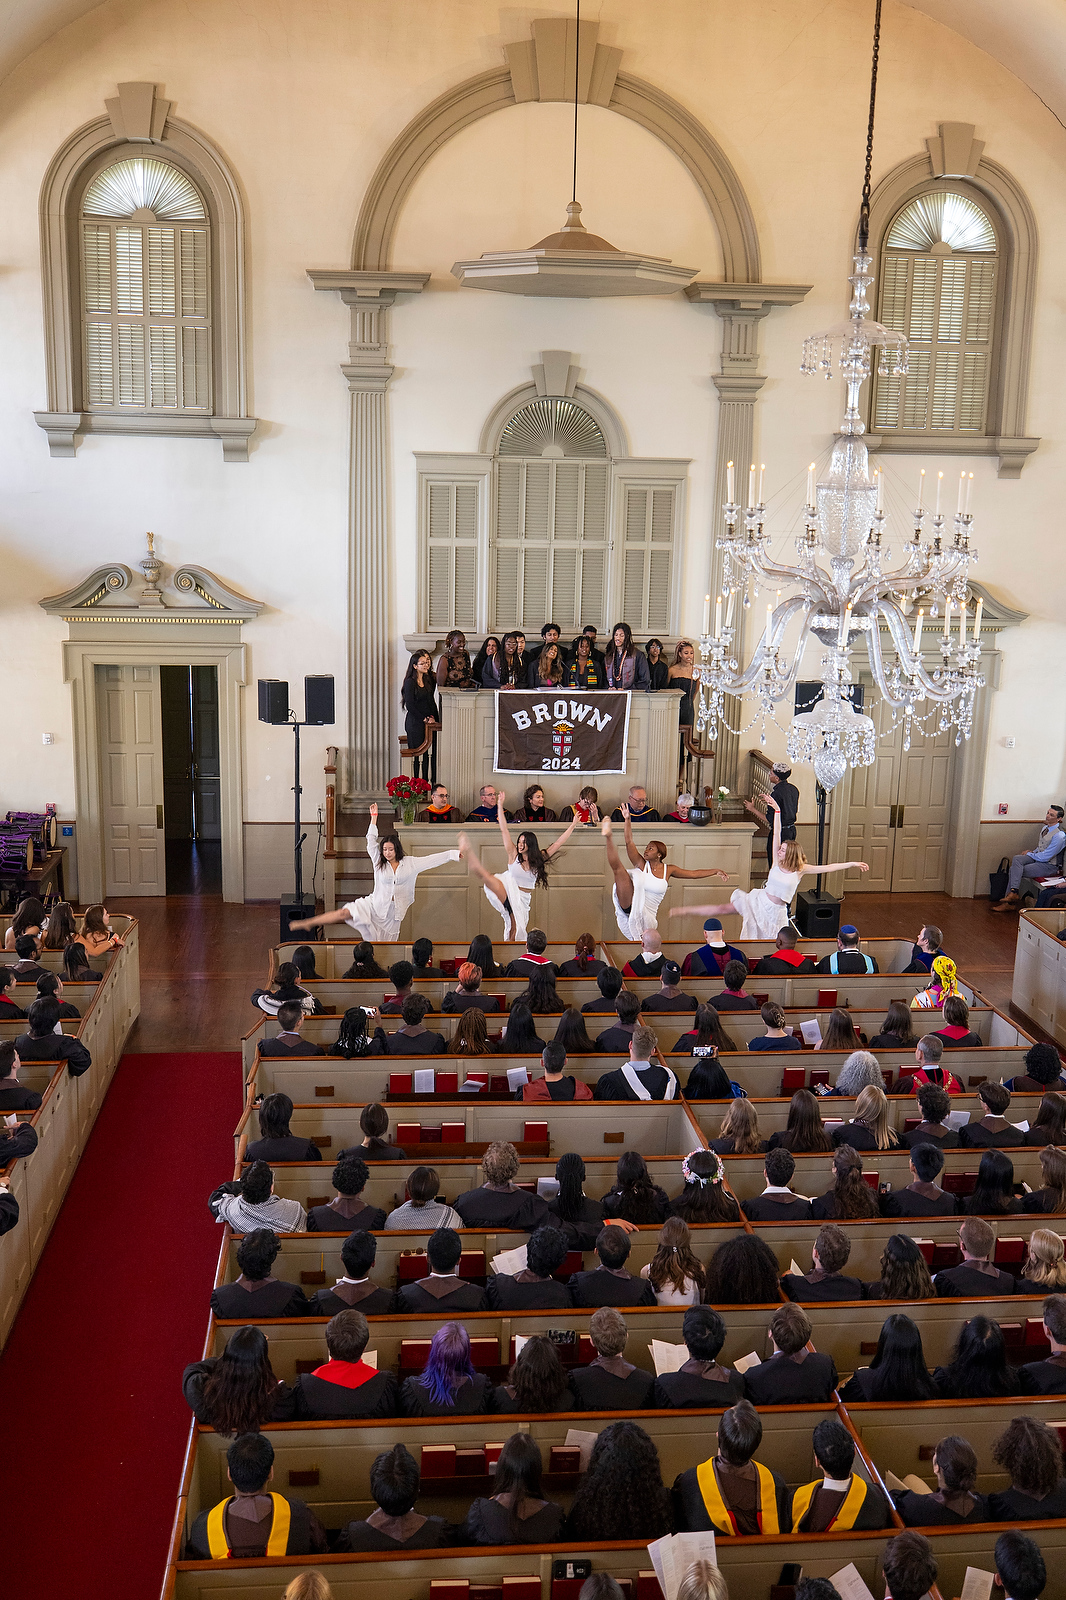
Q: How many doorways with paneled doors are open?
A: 1